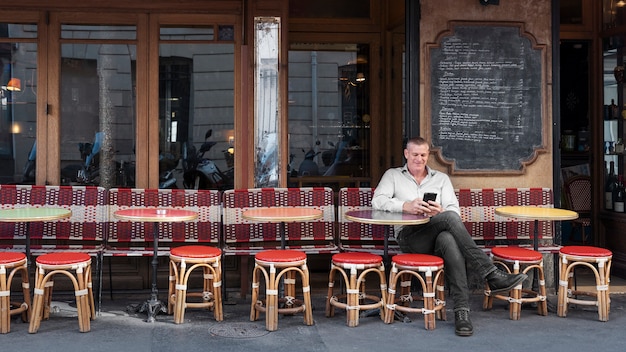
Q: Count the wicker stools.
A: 8